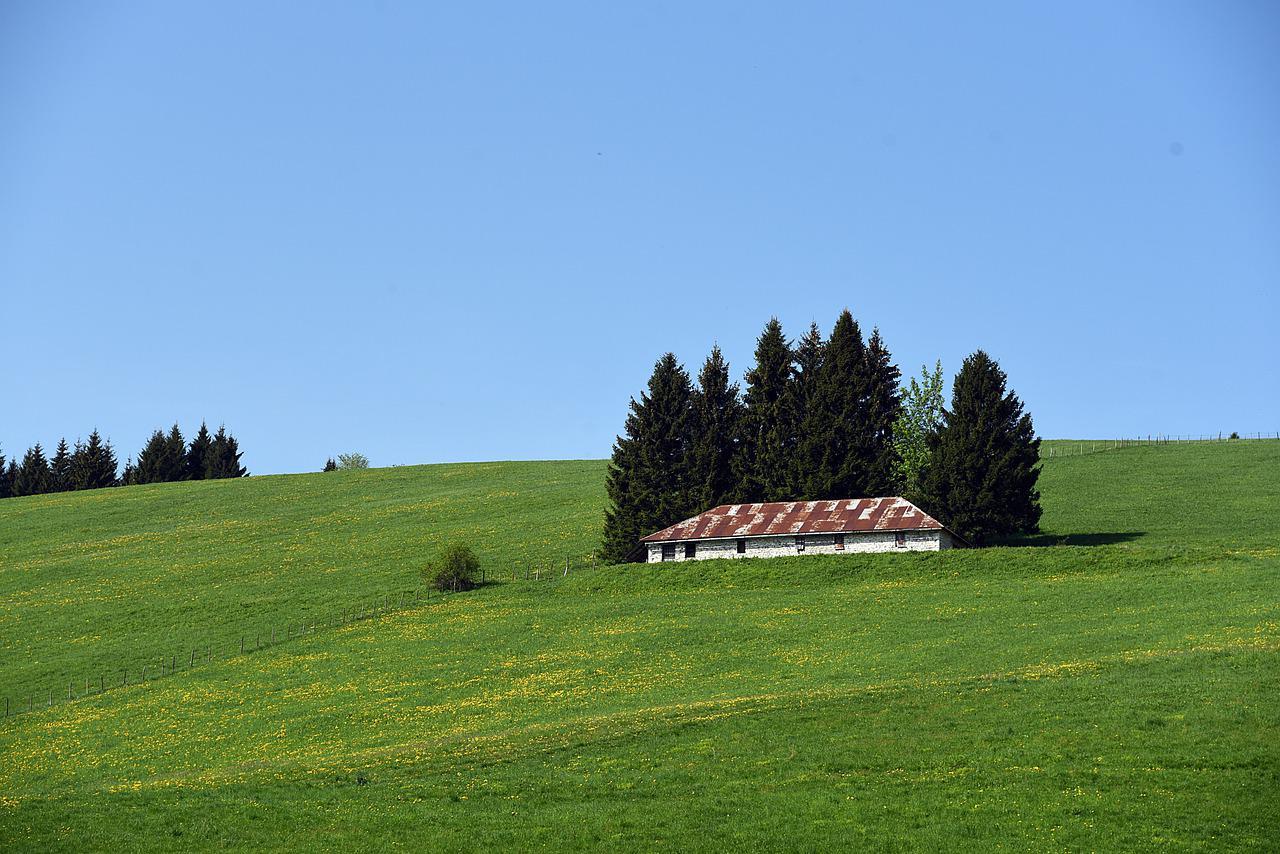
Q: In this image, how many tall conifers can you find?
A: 7